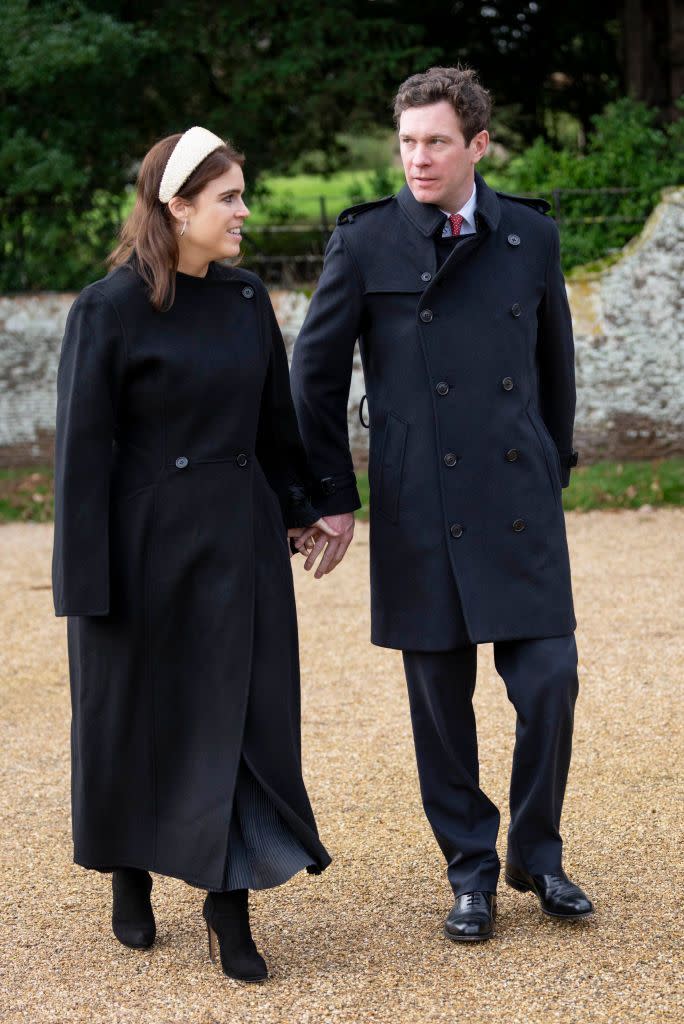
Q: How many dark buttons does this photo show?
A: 13